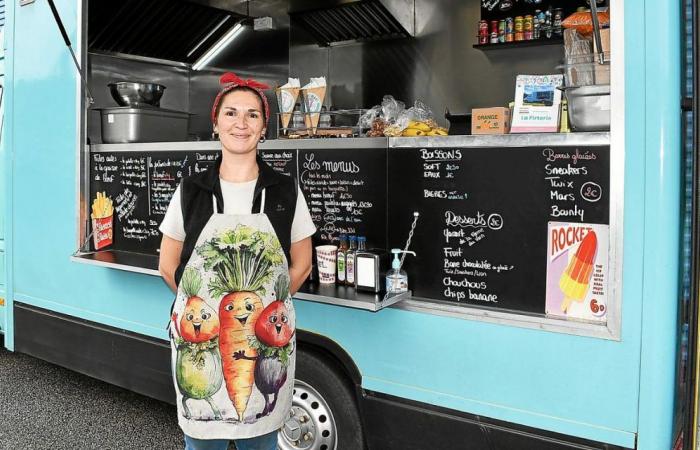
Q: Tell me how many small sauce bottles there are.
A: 3